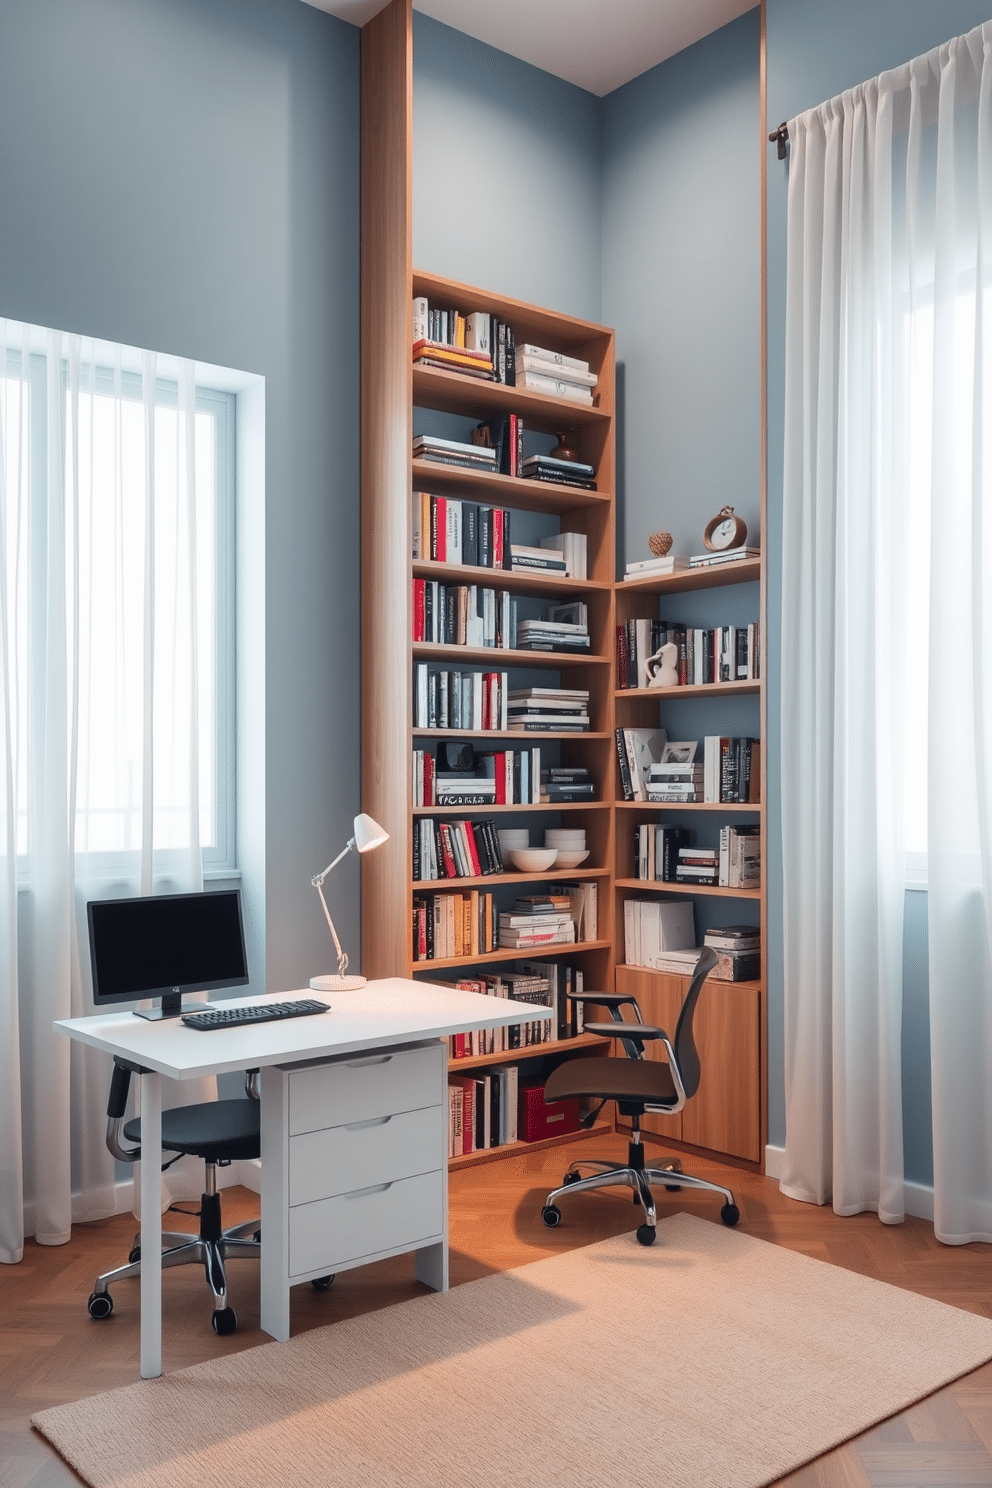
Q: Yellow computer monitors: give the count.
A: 0